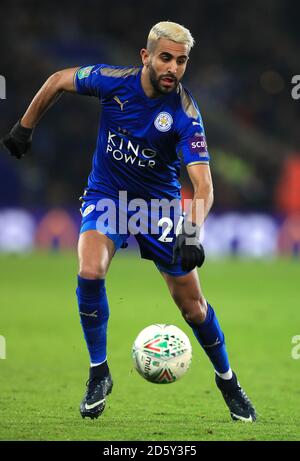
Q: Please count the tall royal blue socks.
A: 2